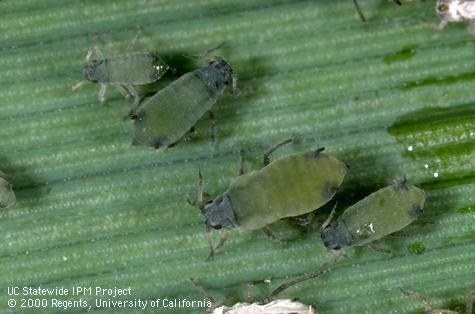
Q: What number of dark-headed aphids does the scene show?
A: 4